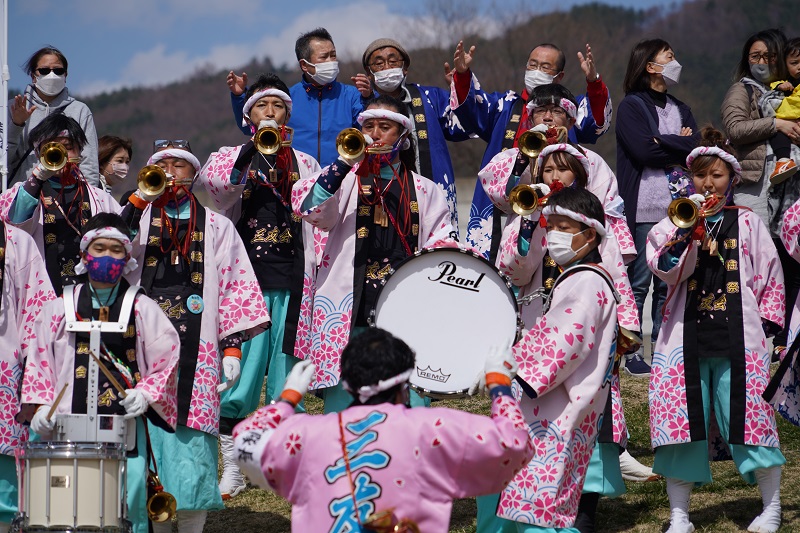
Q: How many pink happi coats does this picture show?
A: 12